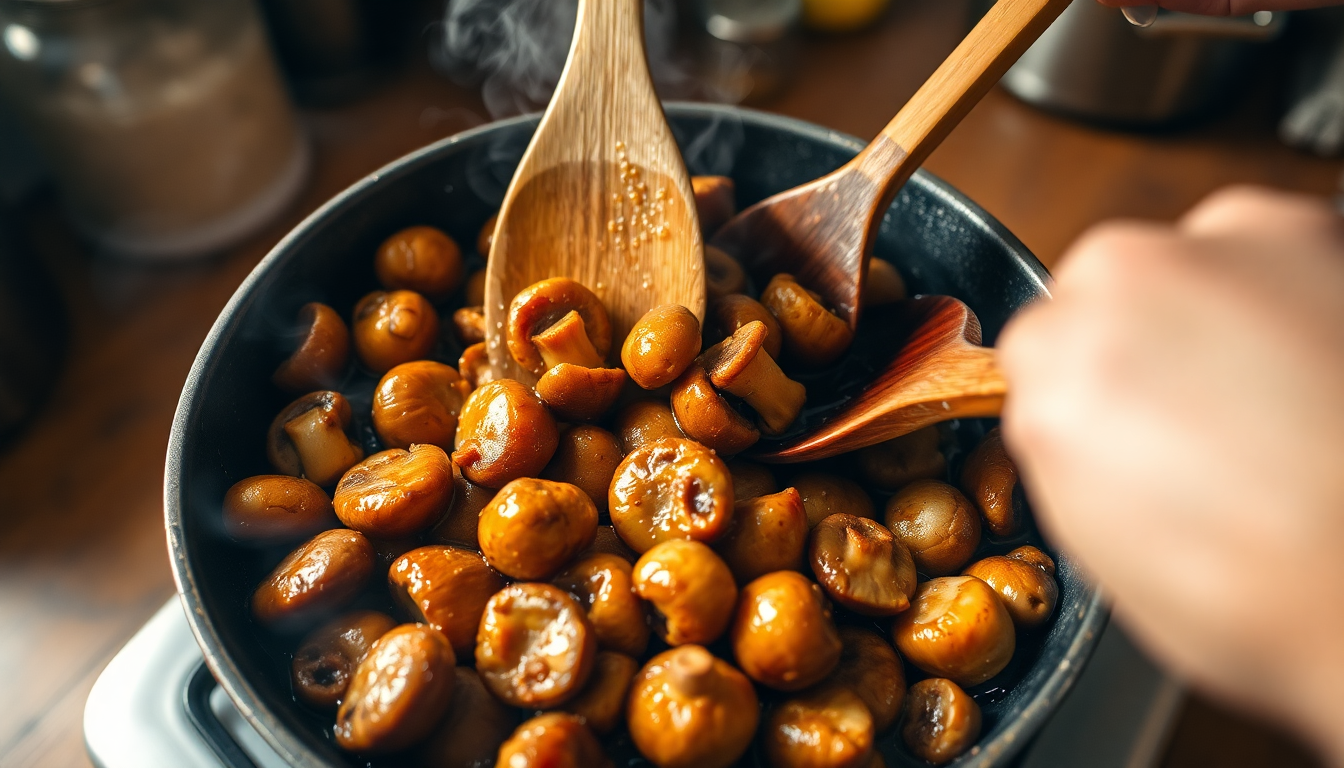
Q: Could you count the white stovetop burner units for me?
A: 1